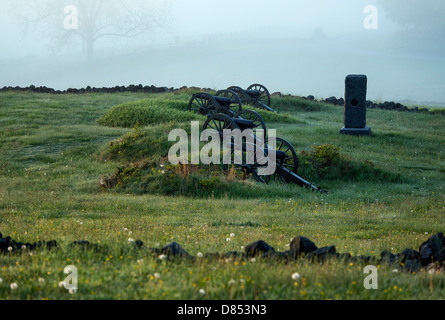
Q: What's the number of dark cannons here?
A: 4